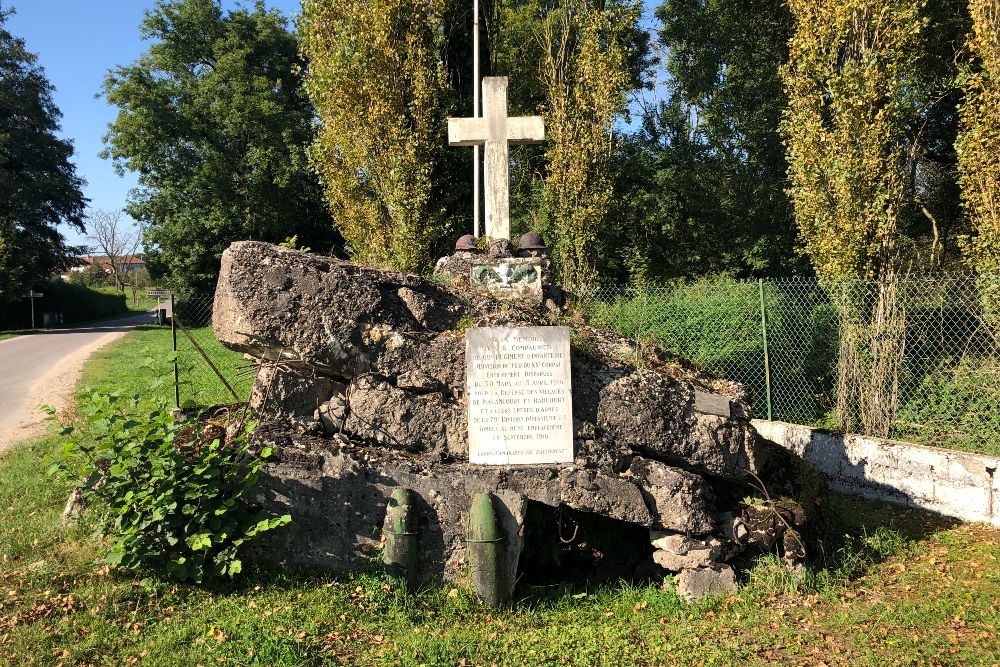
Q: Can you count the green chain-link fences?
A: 1